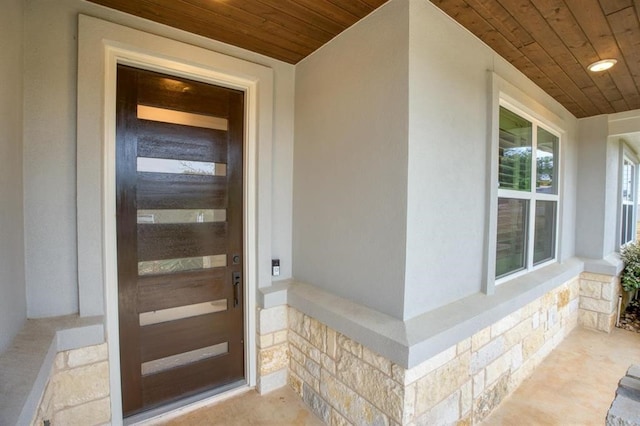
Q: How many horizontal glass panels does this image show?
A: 6